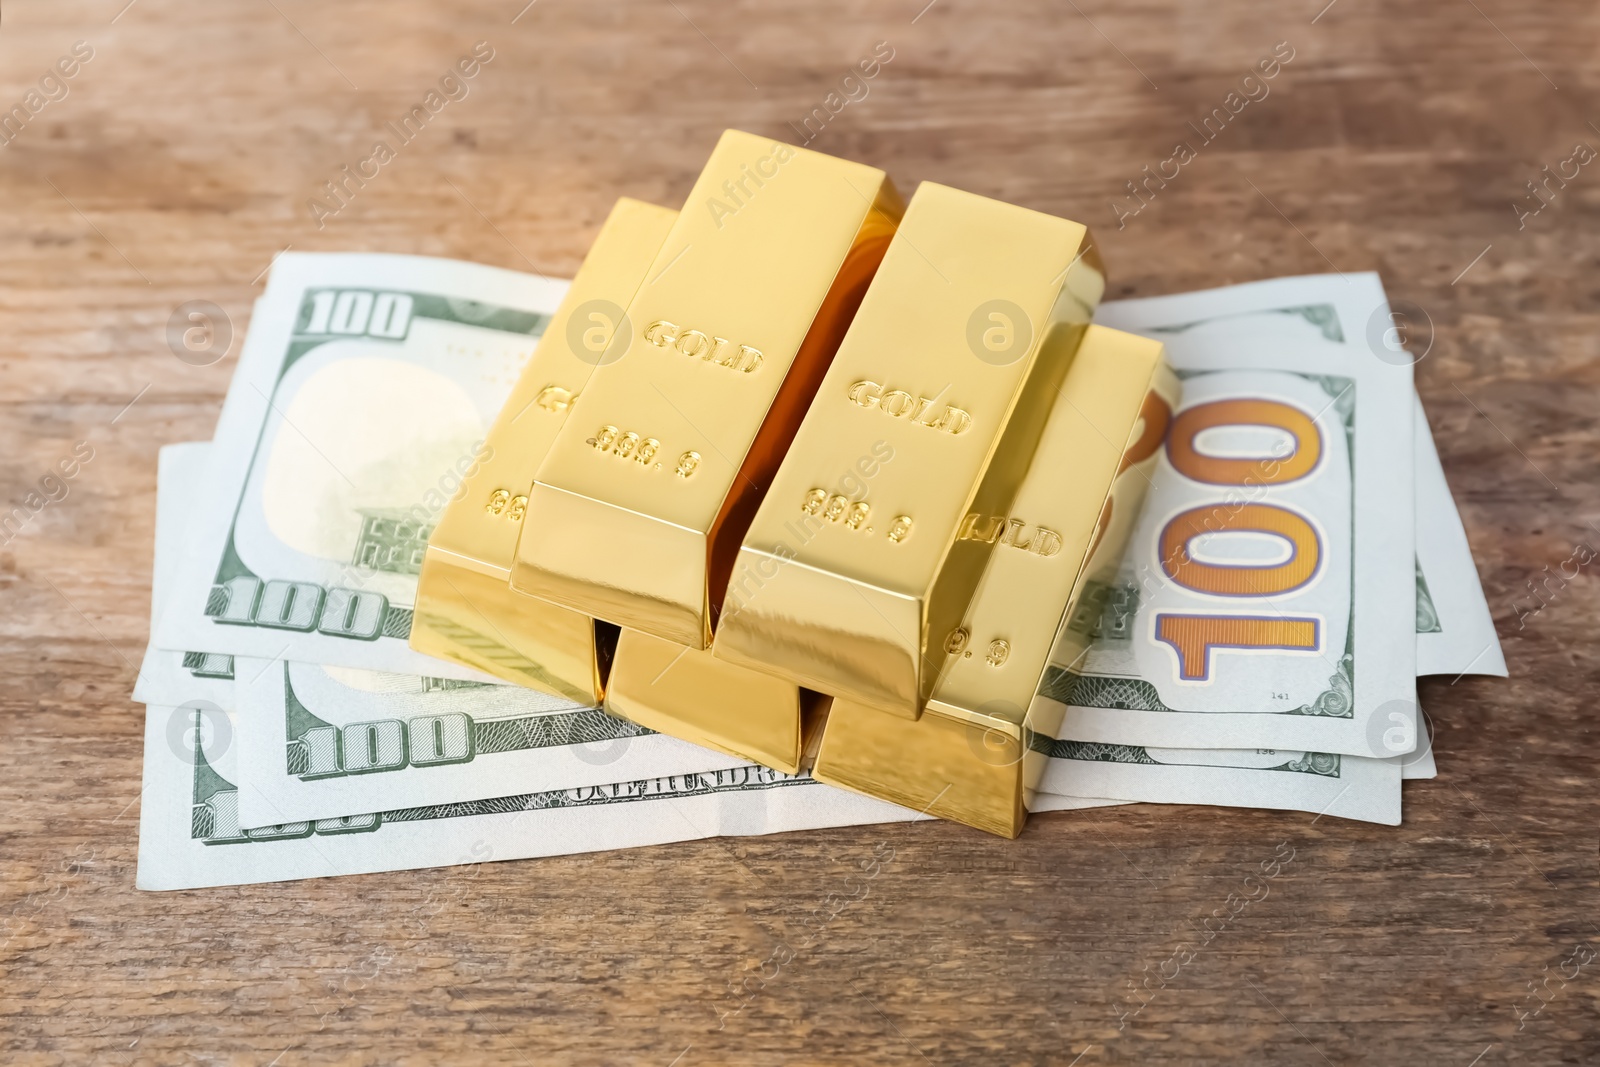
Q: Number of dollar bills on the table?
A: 4